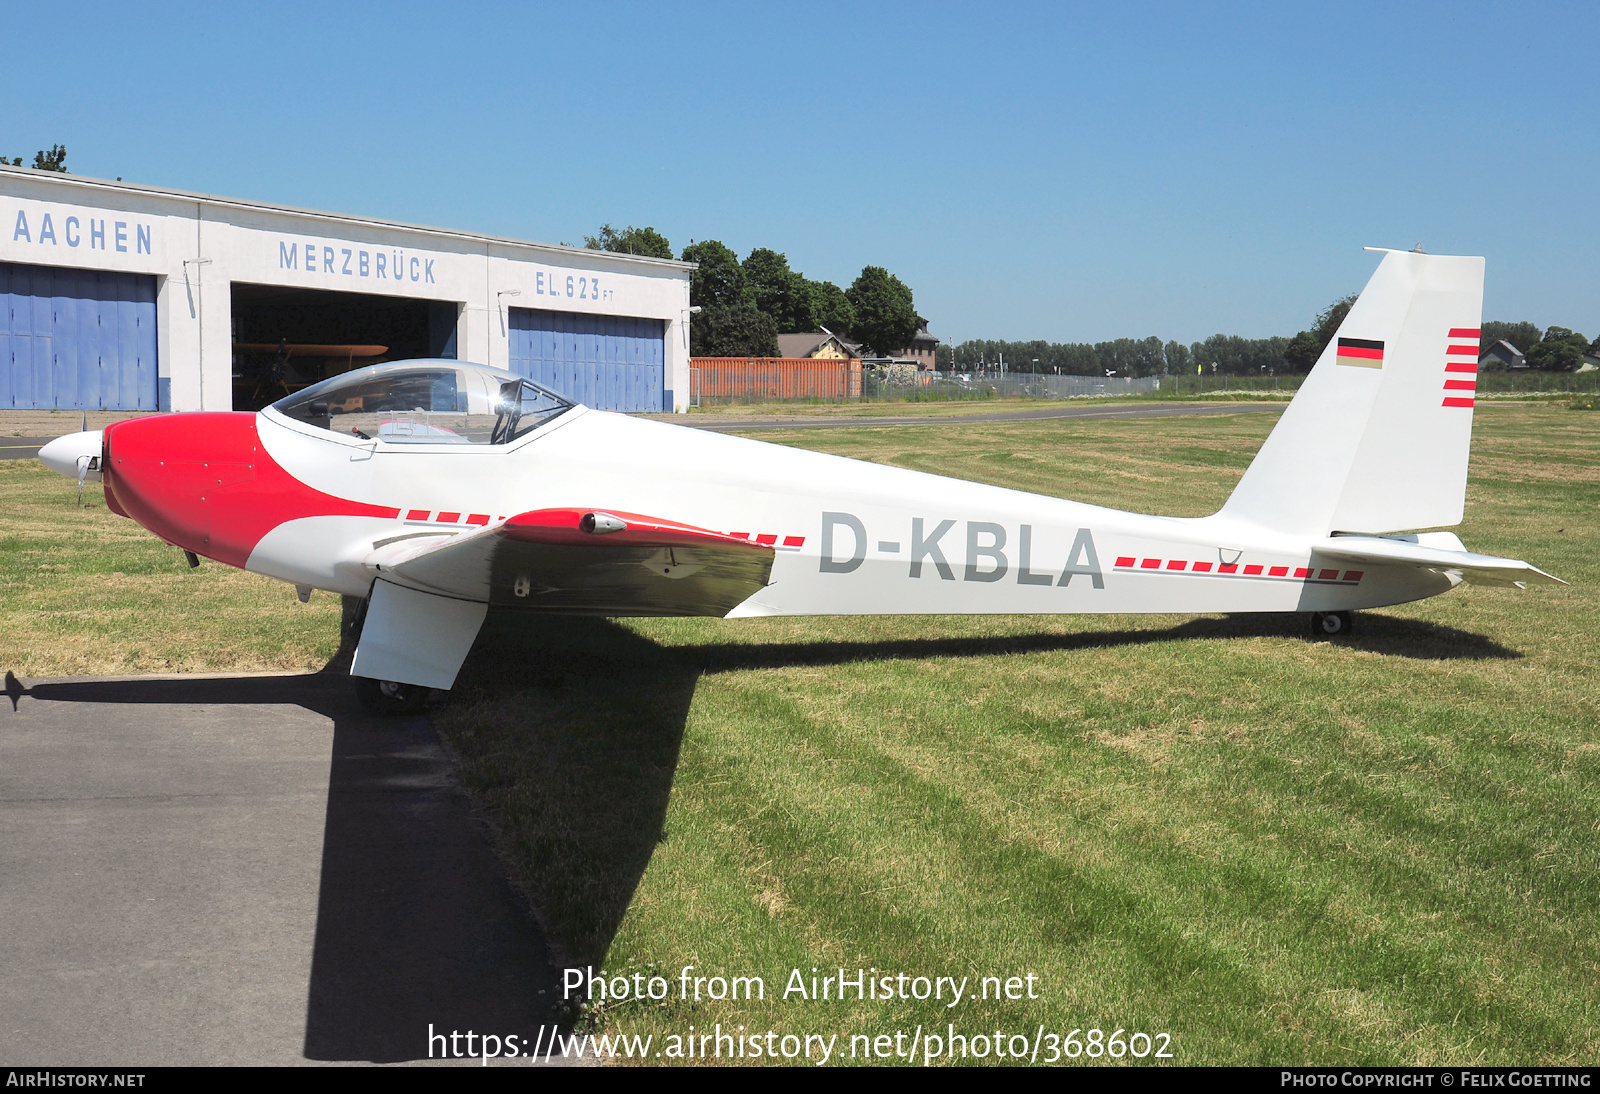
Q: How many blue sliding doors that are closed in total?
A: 2